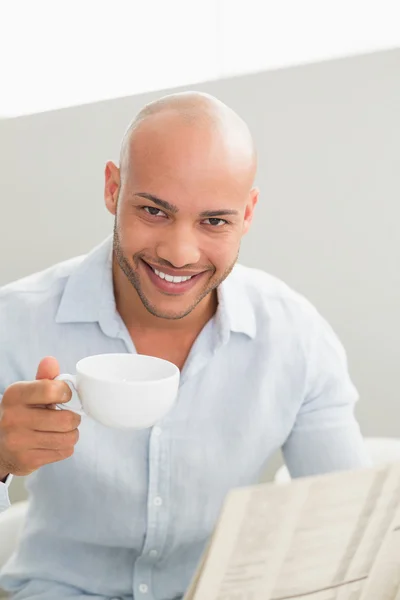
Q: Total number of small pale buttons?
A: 4